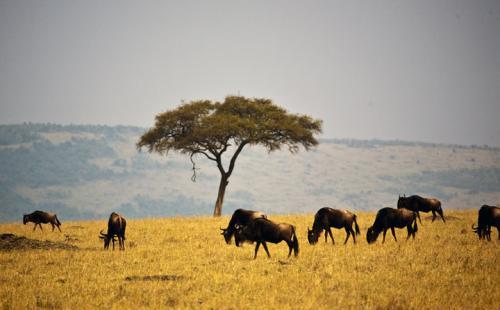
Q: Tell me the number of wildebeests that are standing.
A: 8